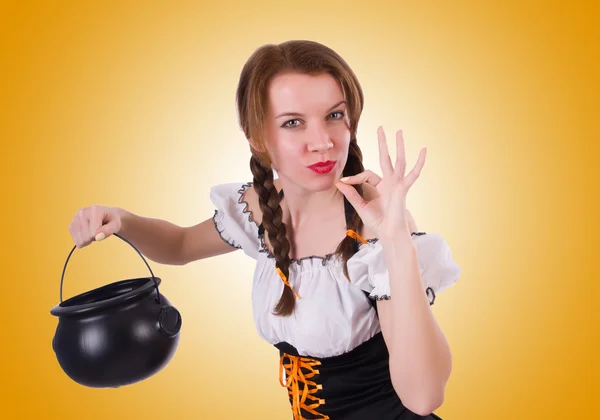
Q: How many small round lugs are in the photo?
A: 1